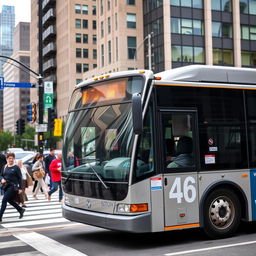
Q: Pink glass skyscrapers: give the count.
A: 0